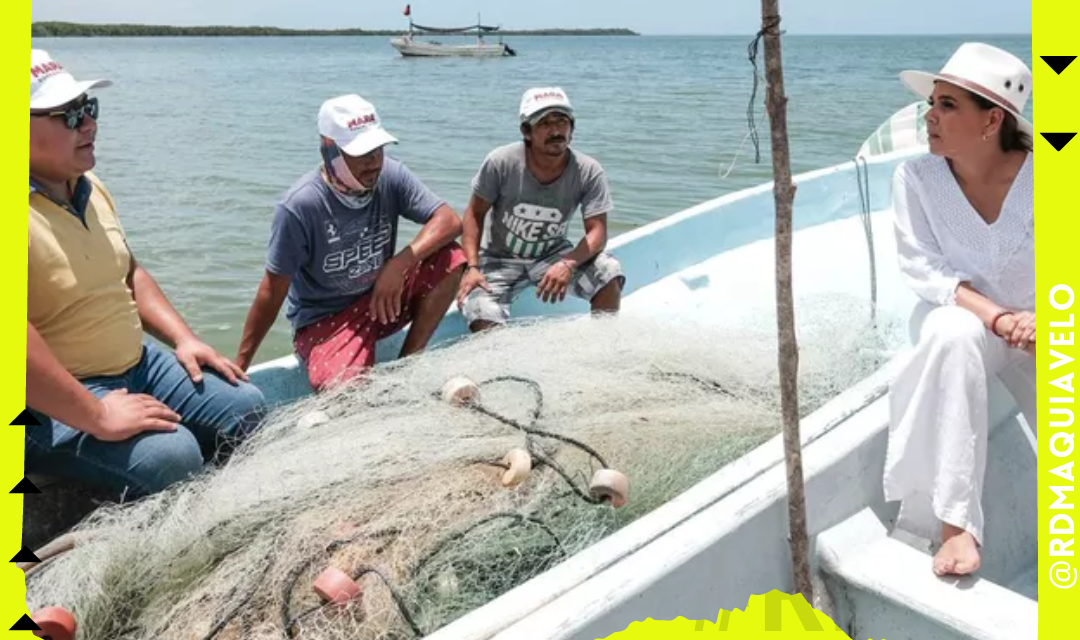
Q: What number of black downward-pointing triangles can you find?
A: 2